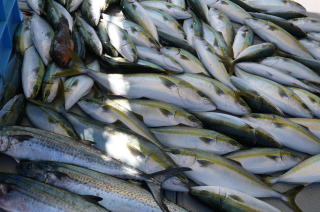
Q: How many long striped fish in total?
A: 3